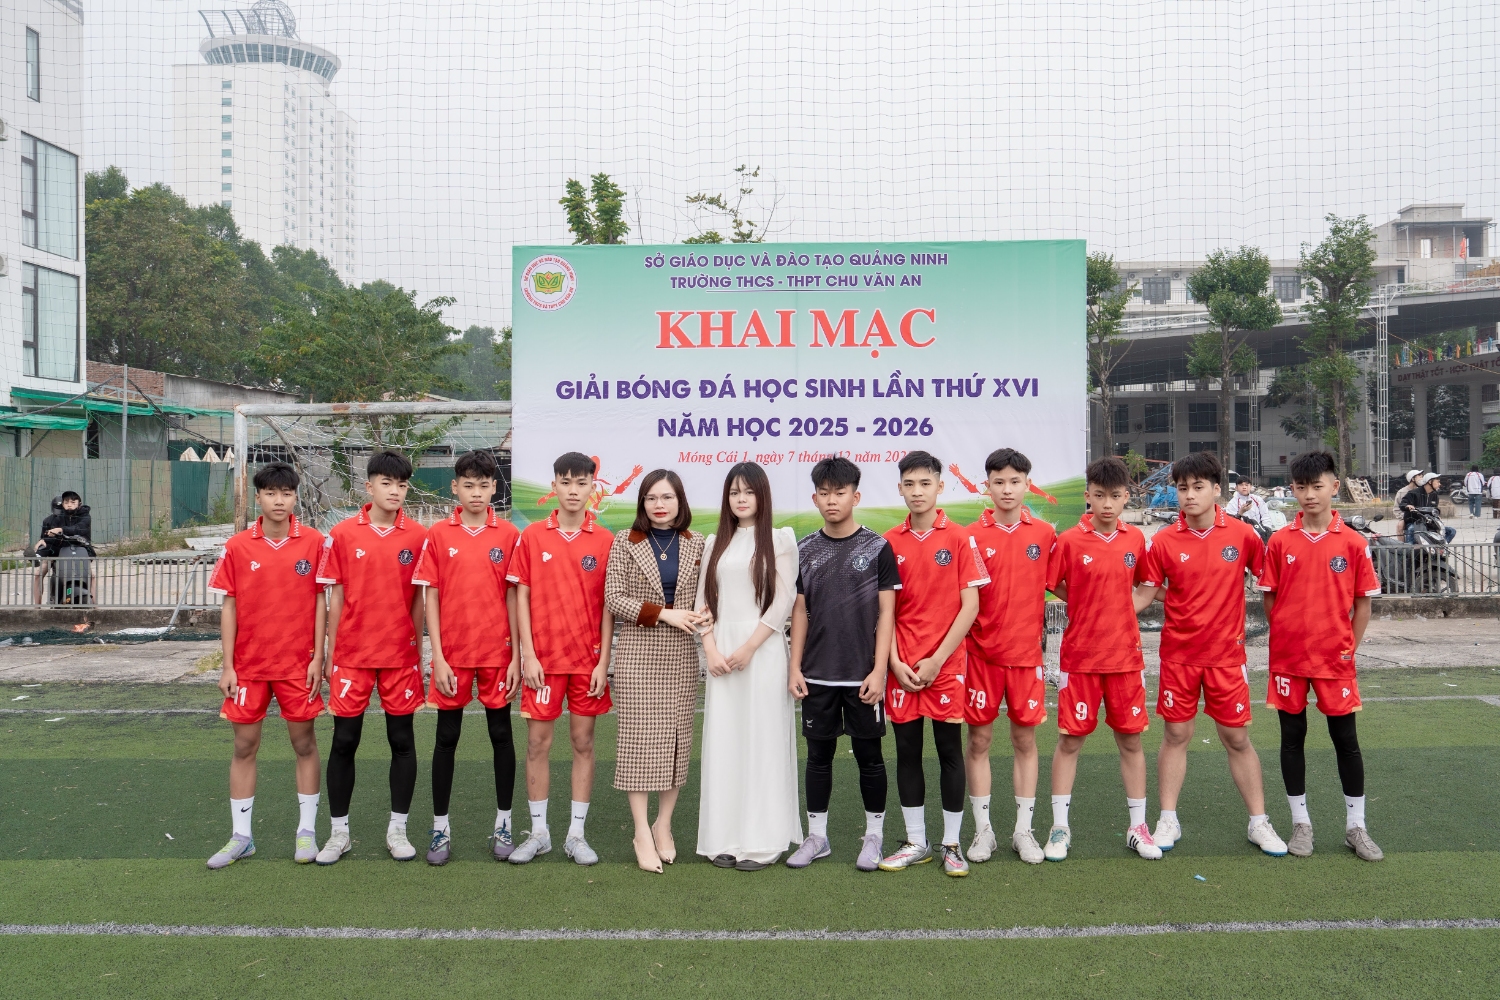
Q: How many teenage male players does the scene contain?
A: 10